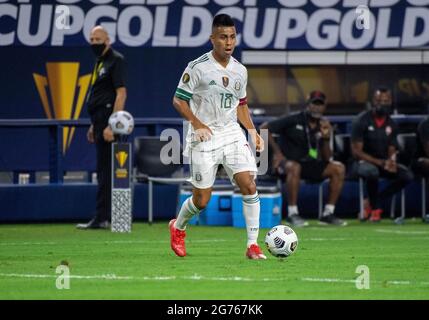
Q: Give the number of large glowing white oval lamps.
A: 0